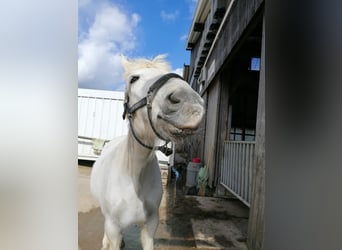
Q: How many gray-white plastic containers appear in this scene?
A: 1